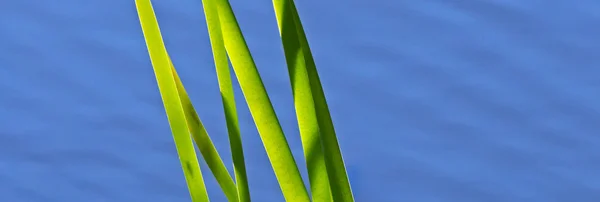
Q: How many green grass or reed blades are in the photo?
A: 6